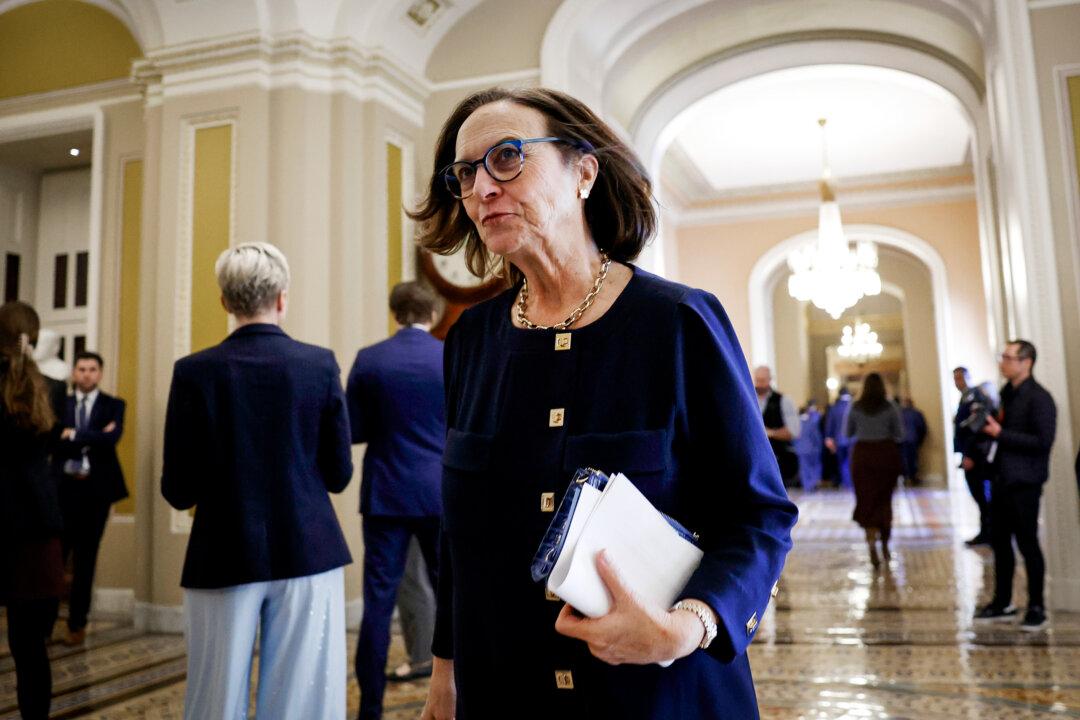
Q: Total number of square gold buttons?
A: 7